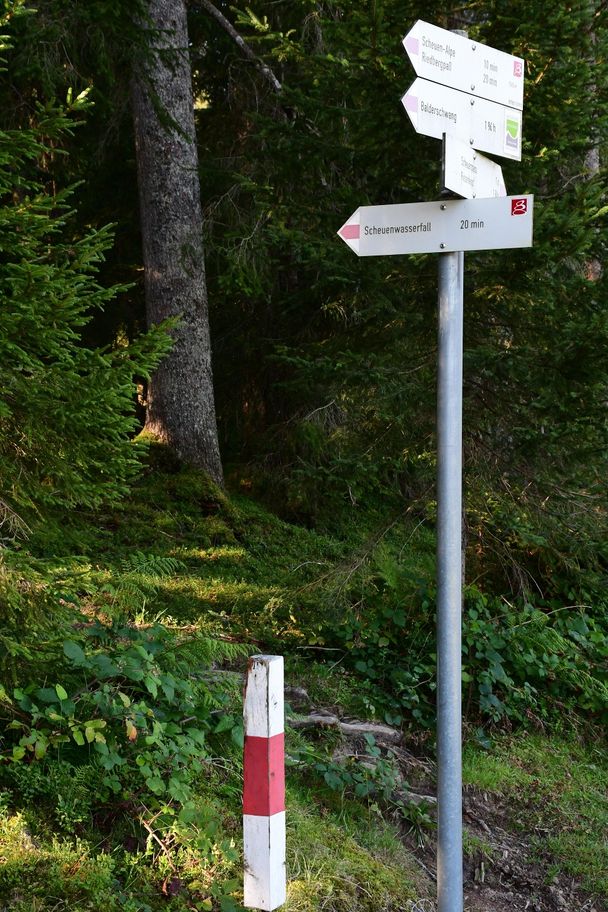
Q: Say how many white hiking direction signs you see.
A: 4